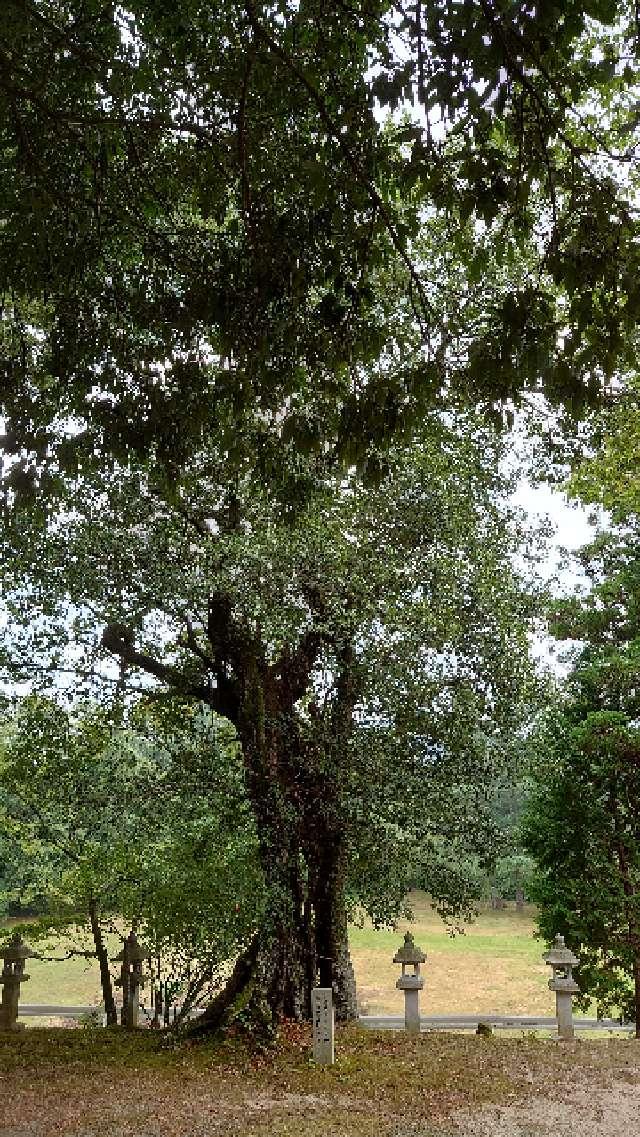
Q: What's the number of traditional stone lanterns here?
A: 4